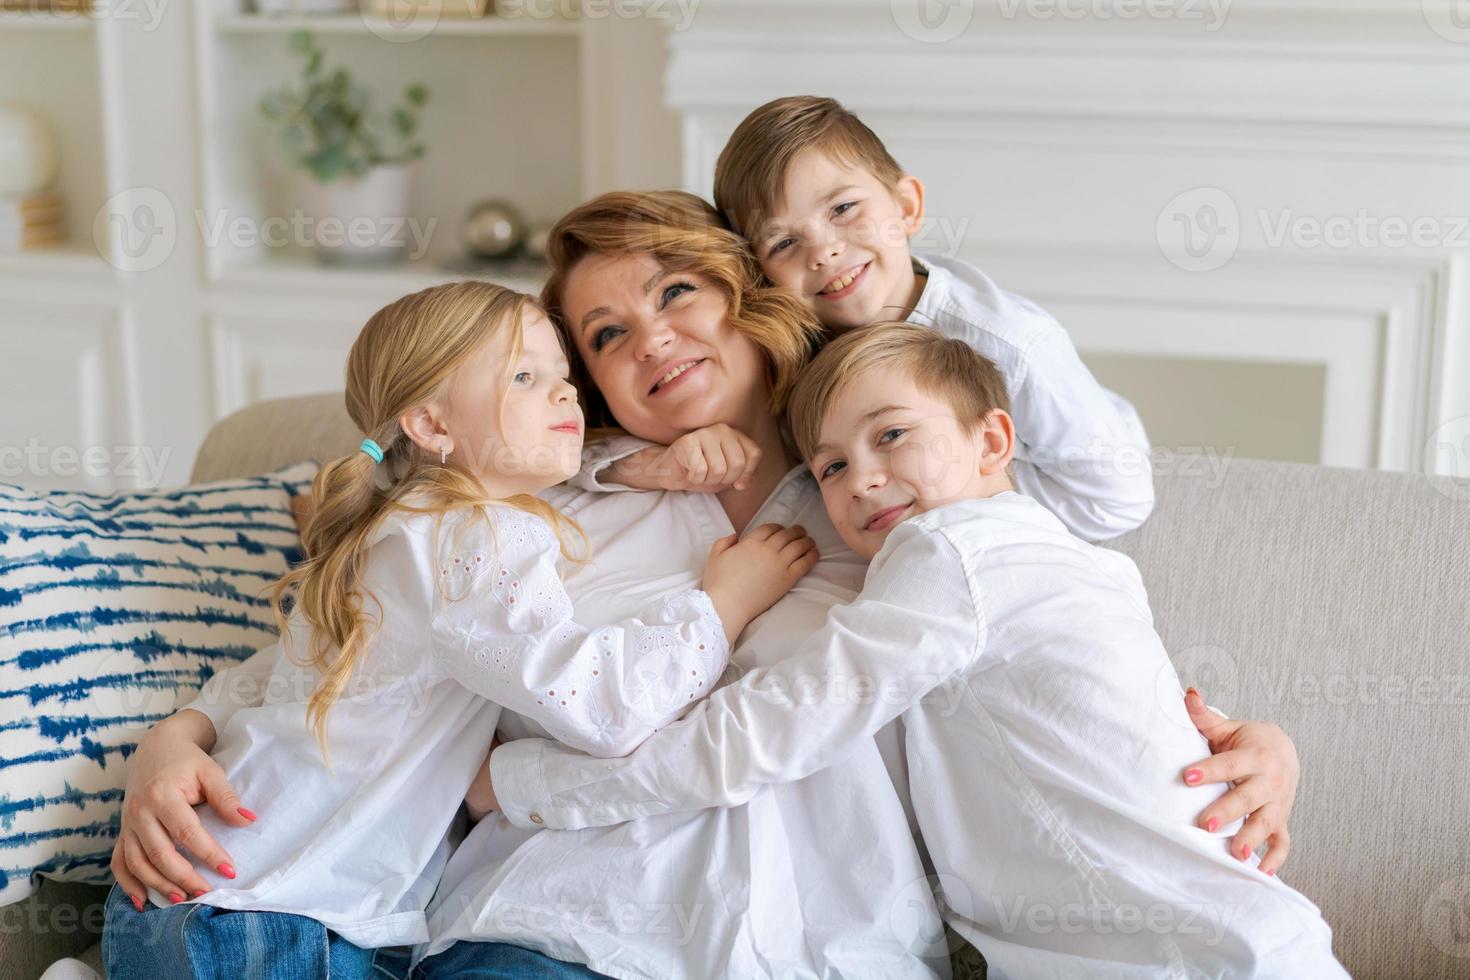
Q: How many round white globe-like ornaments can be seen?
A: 1